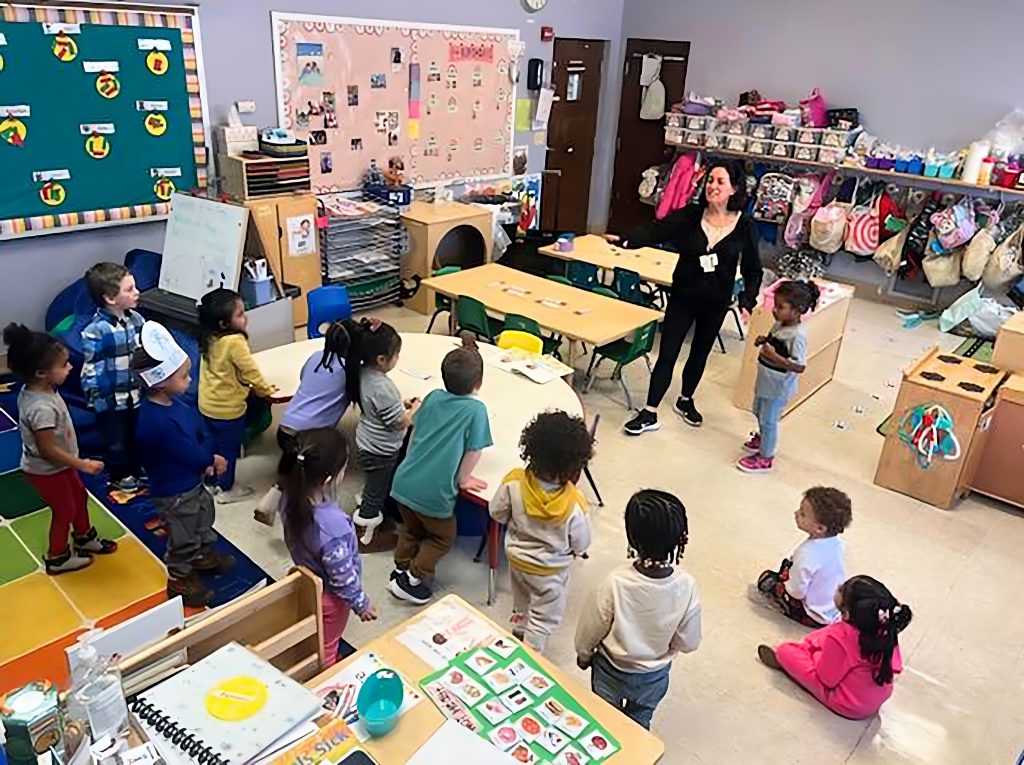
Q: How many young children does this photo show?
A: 13